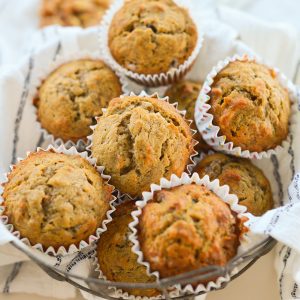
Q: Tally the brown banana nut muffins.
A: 9